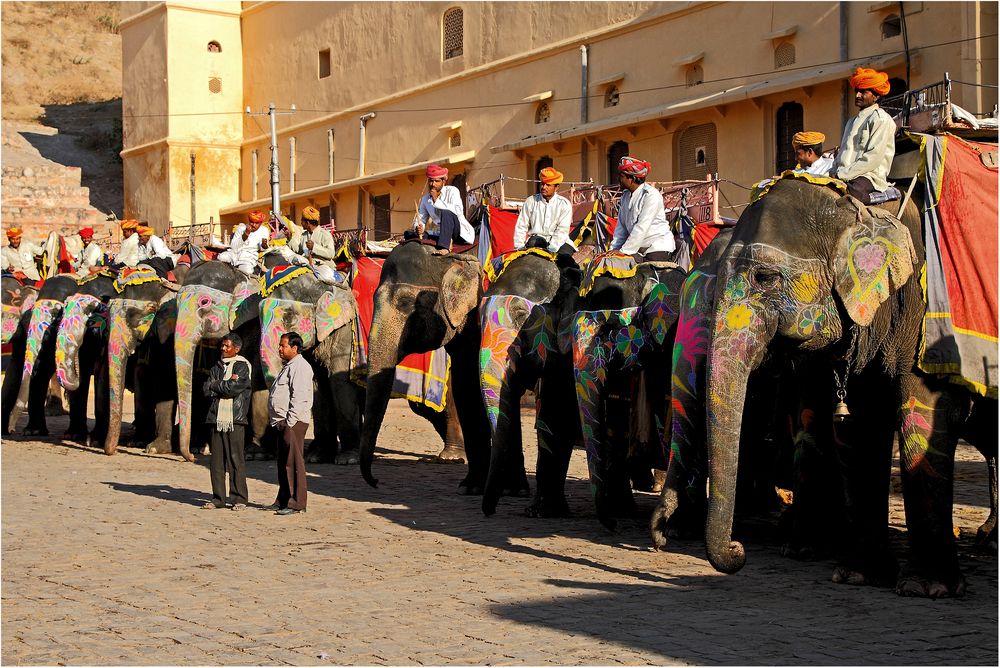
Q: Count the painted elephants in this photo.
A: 11